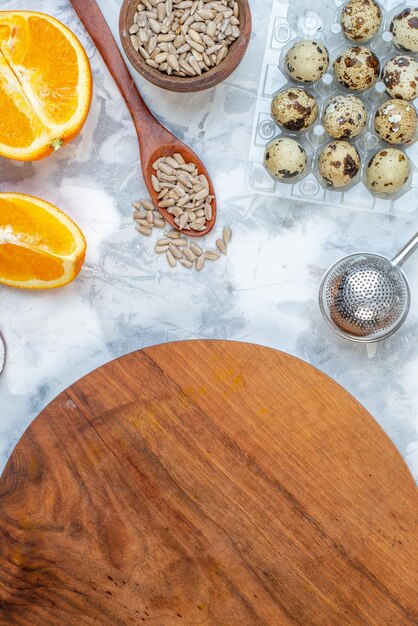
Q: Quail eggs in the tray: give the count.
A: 11